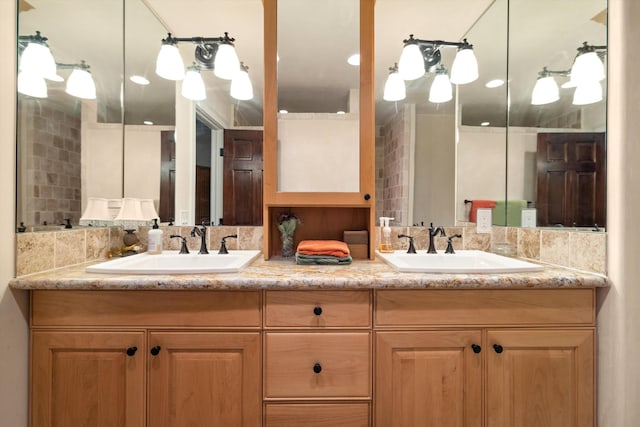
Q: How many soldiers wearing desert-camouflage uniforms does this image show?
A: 0